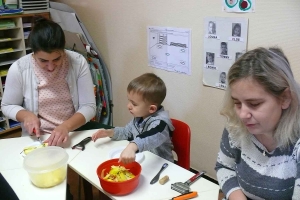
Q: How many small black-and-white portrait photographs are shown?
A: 6